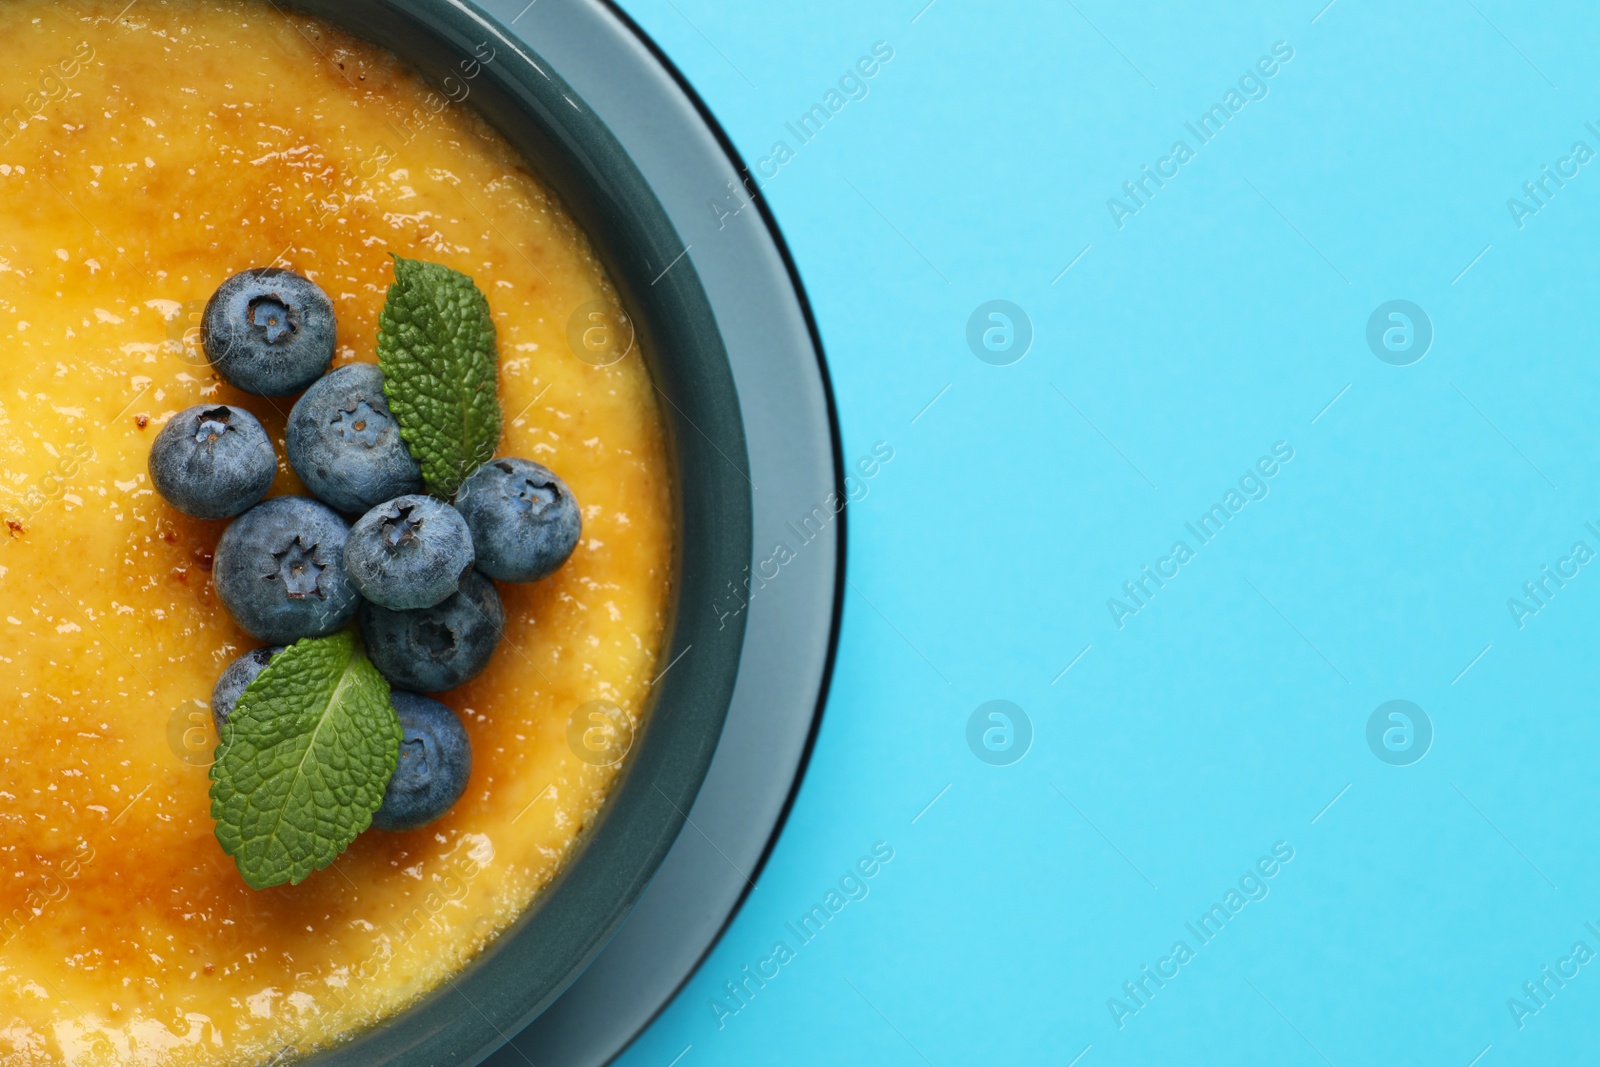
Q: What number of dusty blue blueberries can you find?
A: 9